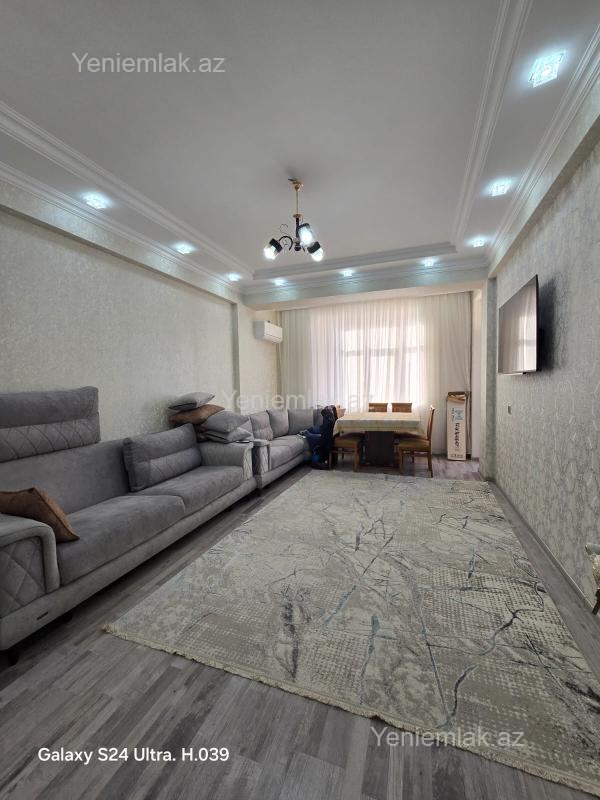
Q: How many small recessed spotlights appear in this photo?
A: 9